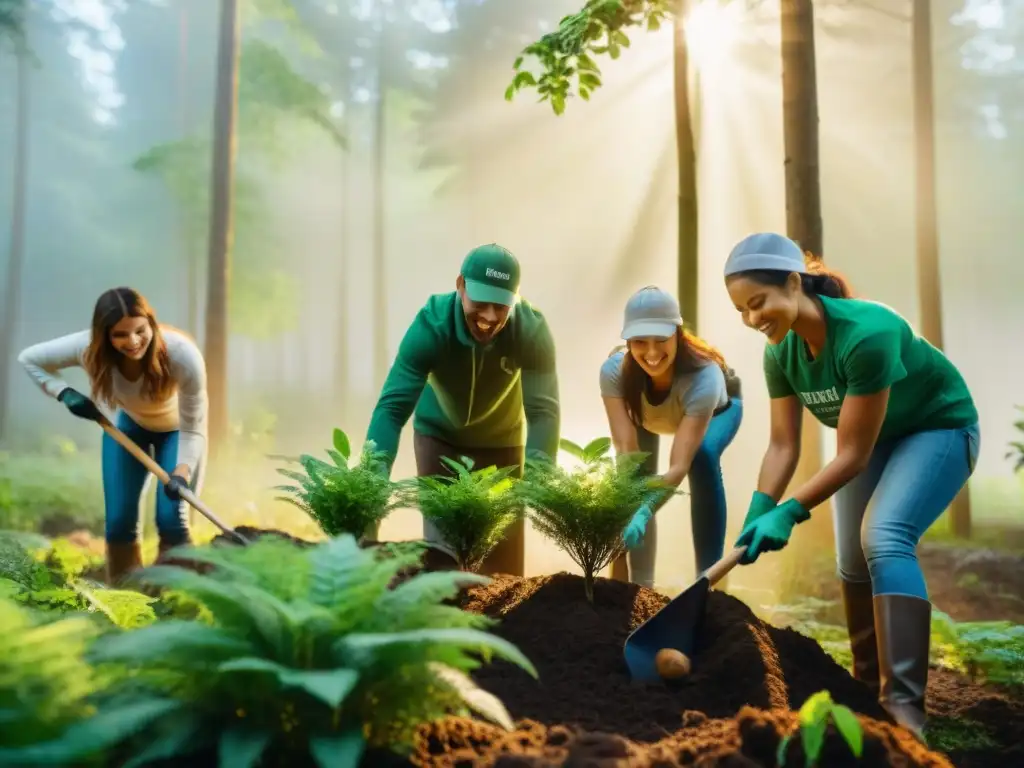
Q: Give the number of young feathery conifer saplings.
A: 3